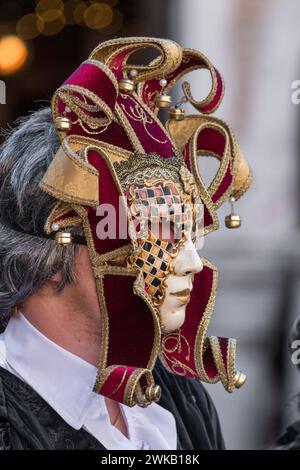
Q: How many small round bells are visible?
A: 8